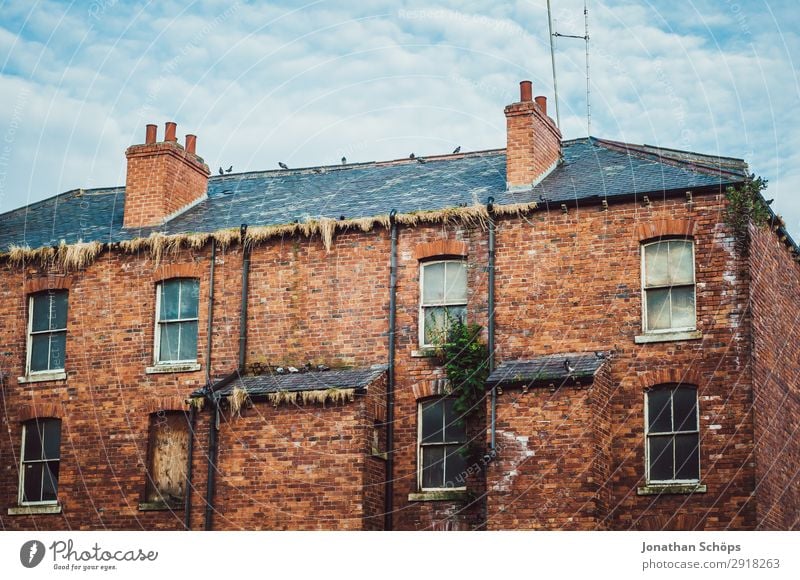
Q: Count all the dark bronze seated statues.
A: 0